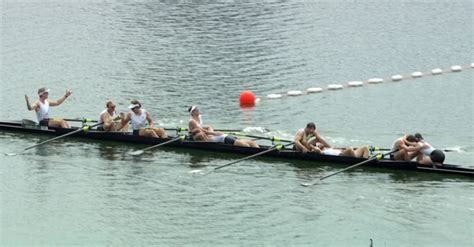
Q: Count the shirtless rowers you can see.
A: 0